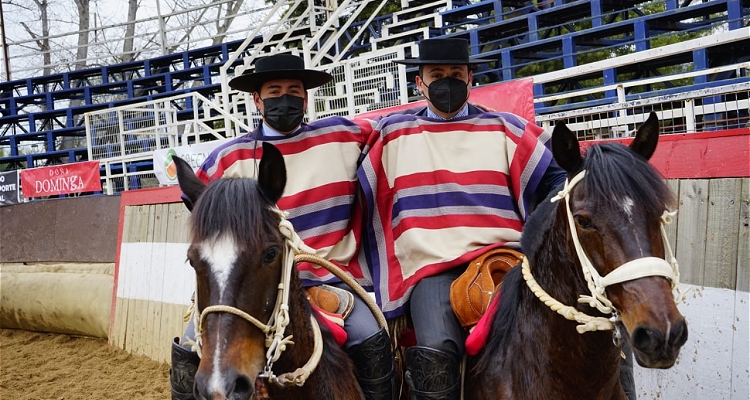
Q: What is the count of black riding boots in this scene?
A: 3